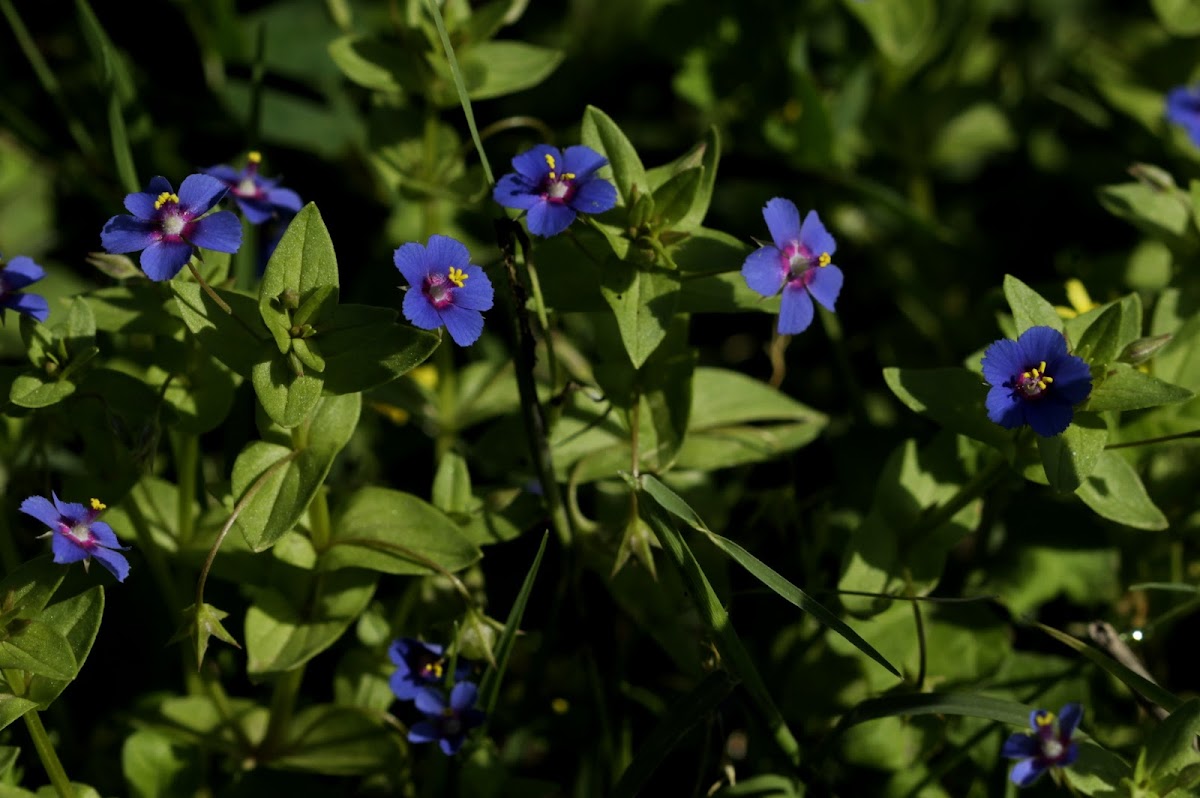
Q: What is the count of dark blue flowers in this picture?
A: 12